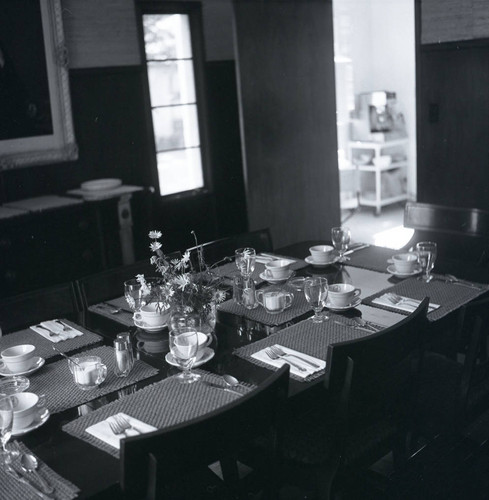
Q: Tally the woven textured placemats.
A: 10